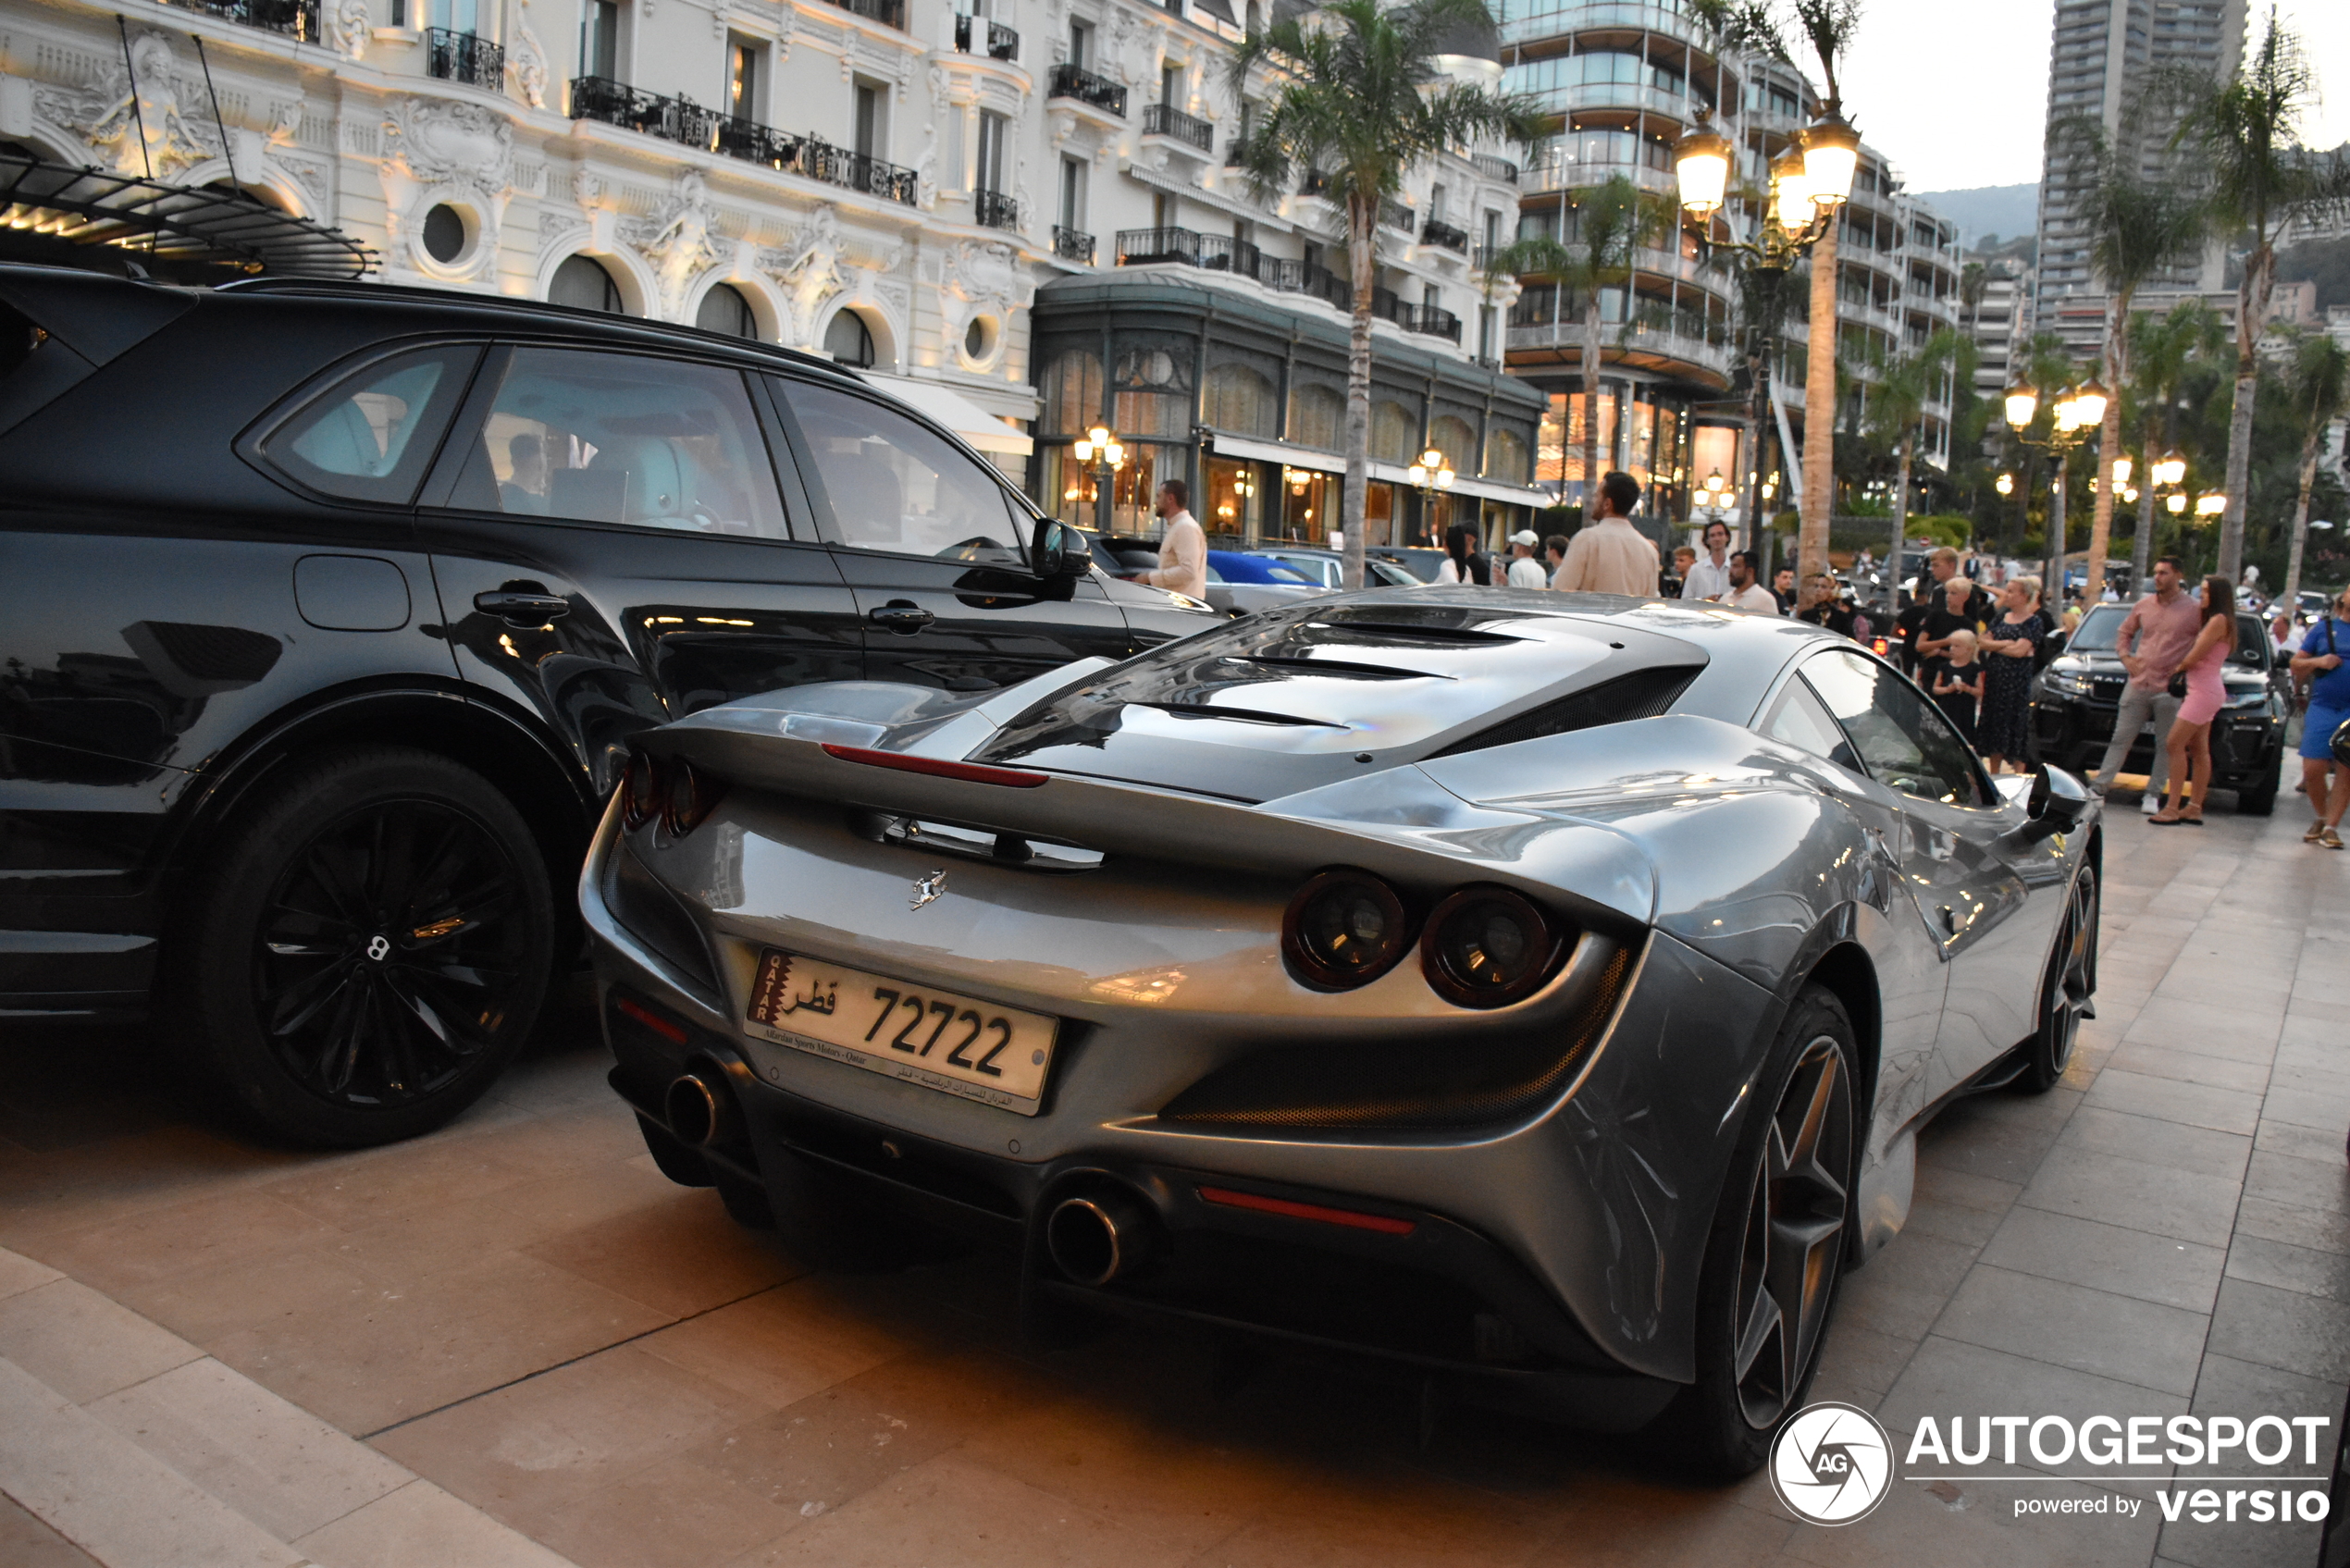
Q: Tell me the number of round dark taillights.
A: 4